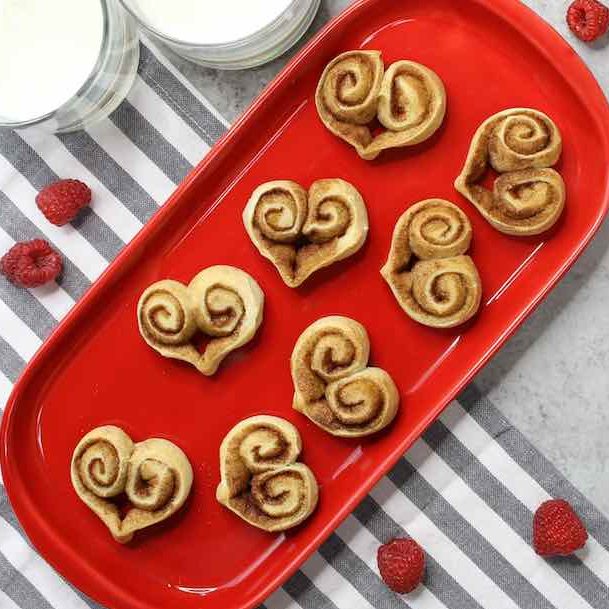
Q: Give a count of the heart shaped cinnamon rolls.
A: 8